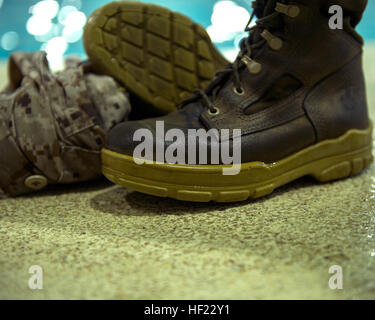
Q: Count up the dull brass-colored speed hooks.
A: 3